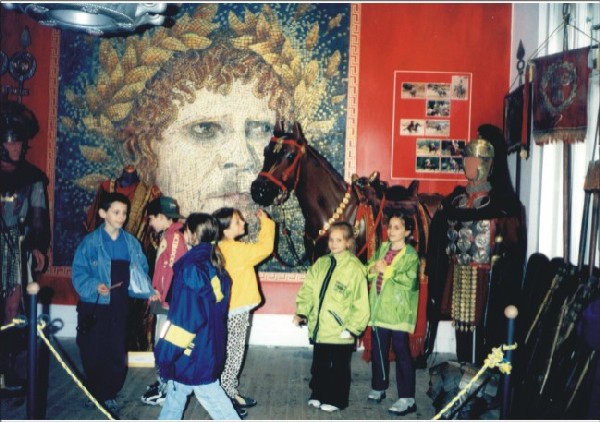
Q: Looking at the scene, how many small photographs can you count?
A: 10